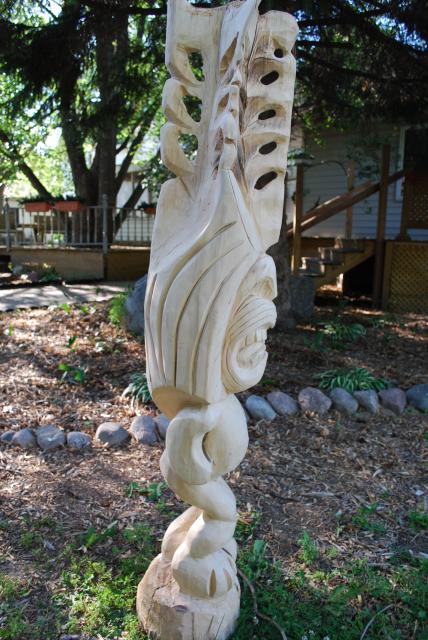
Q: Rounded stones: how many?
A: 14